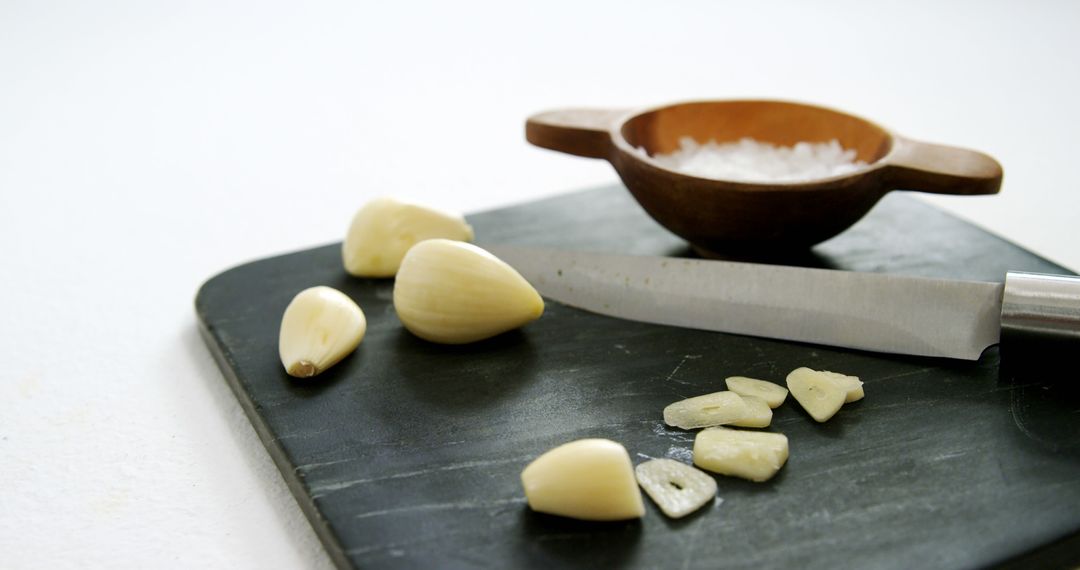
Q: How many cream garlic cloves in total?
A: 4